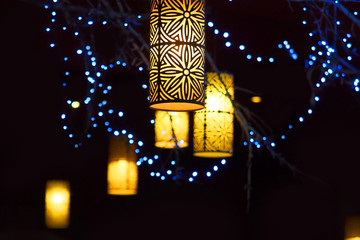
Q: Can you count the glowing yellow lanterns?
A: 6